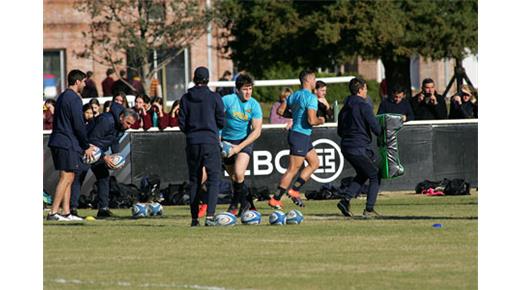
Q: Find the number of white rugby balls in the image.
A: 9